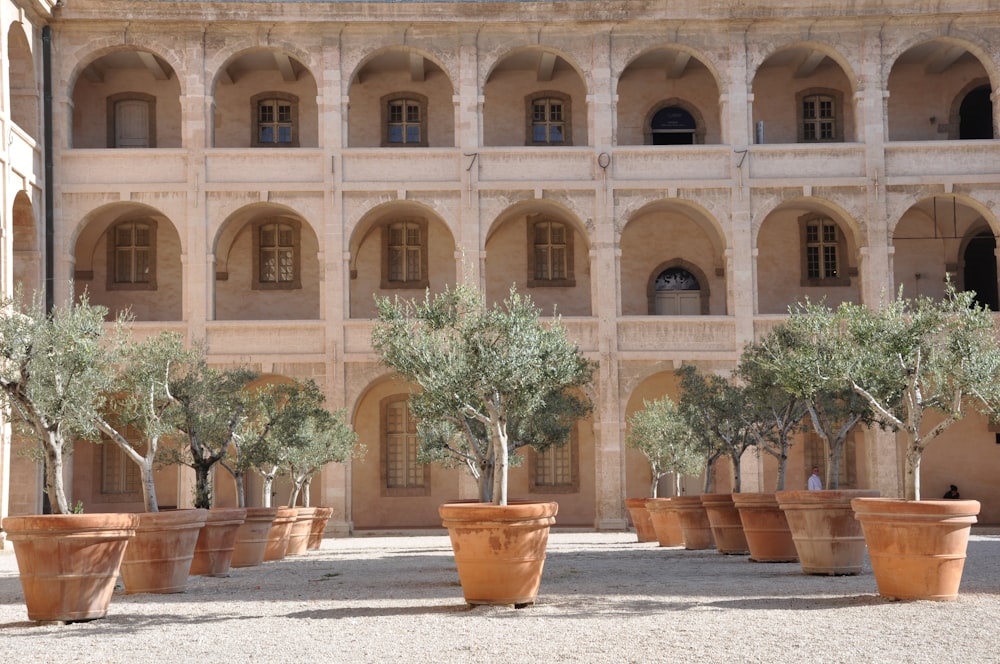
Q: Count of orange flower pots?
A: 15